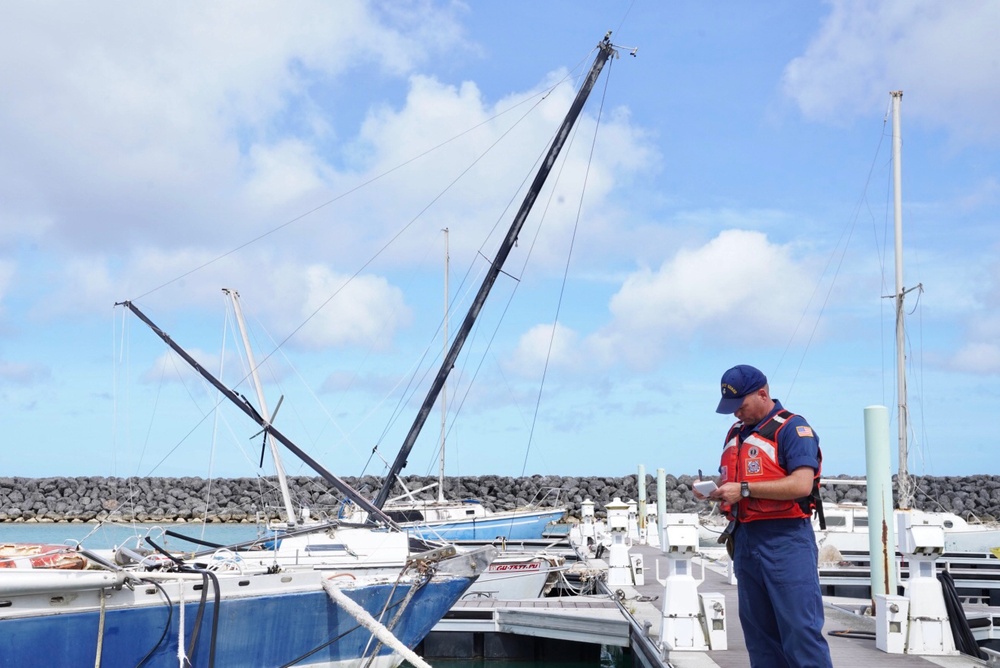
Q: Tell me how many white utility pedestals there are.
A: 6